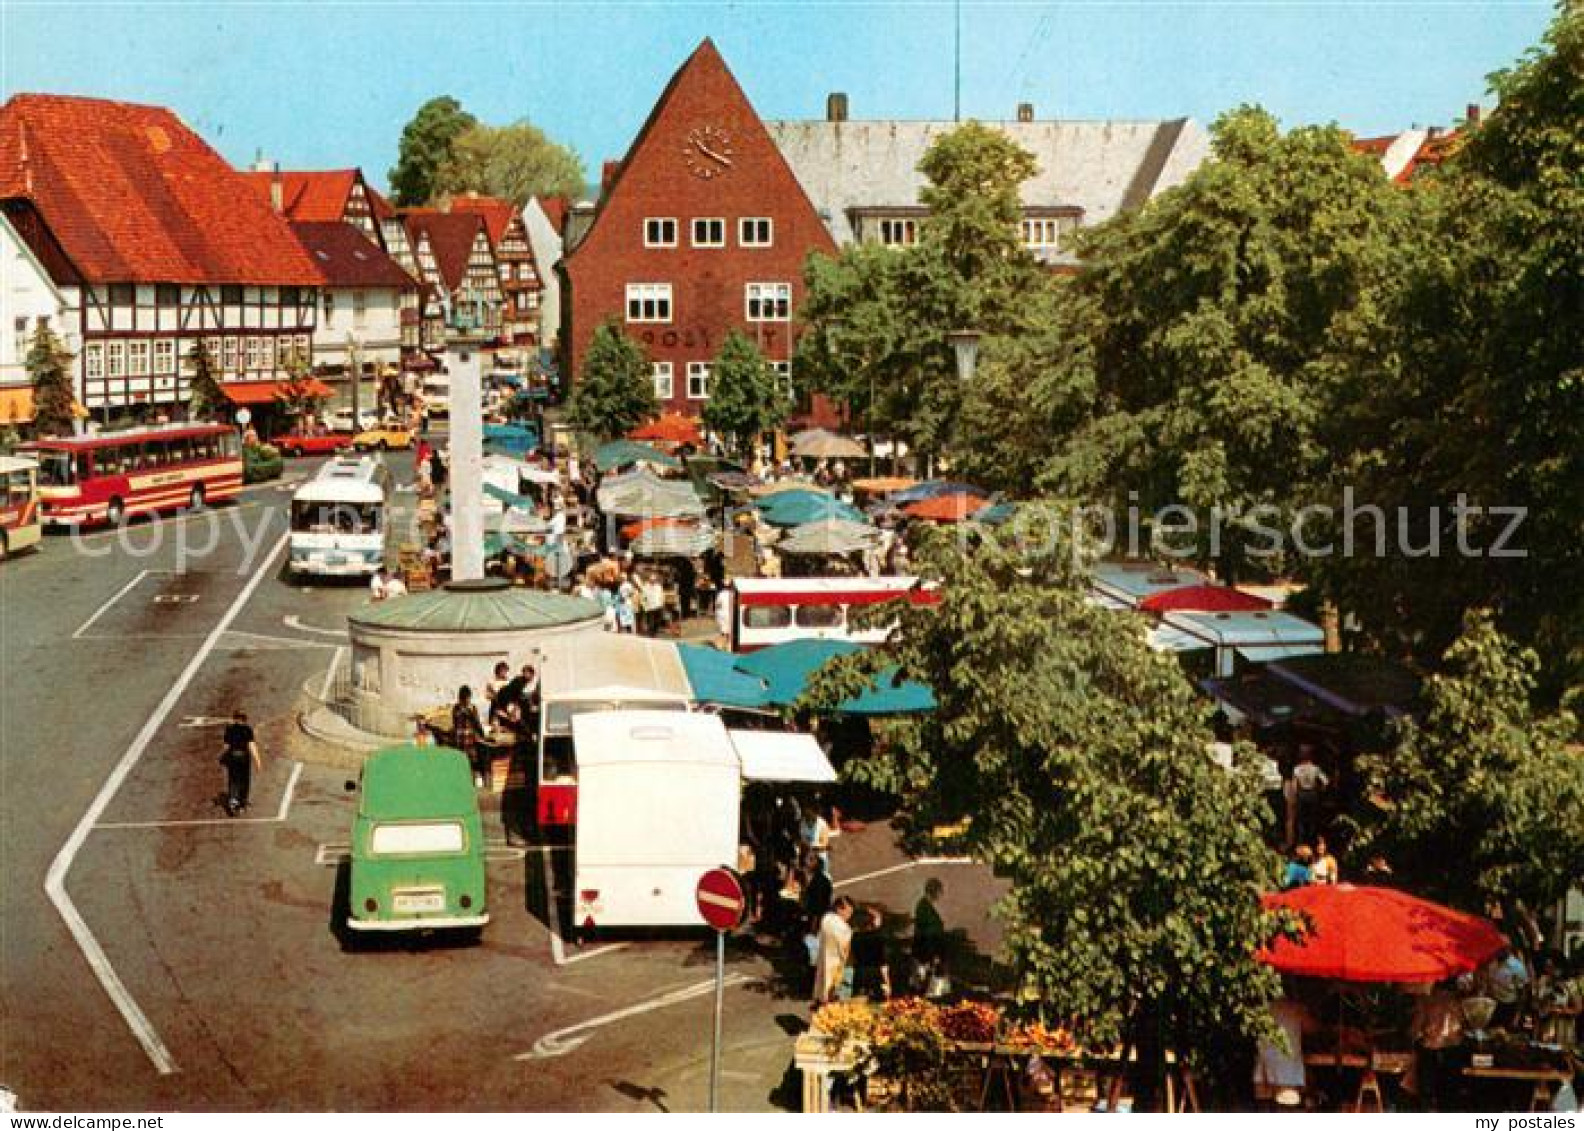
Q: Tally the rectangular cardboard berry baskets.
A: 0